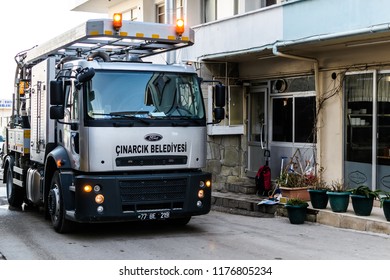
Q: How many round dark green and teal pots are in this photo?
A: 5